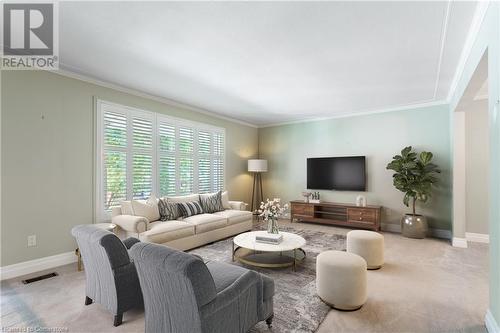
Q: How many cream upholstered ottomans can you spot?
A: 2